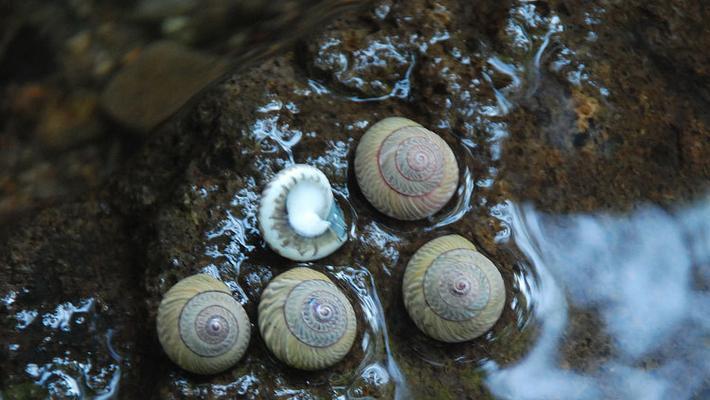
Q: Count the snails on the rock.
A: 5